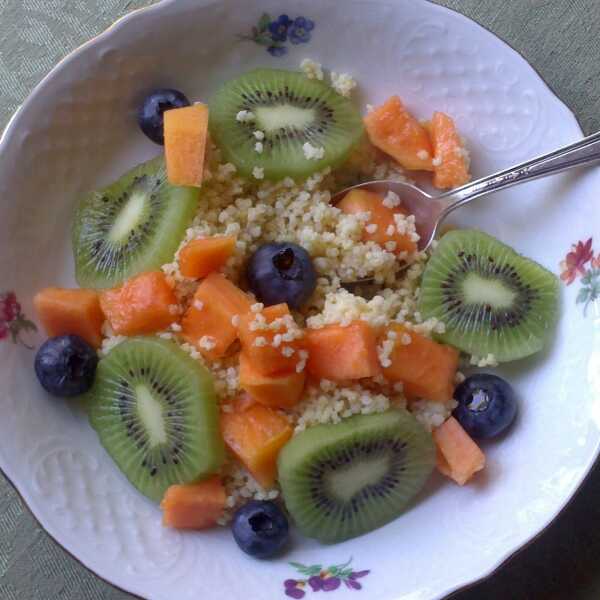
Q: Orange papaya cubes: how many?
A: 15